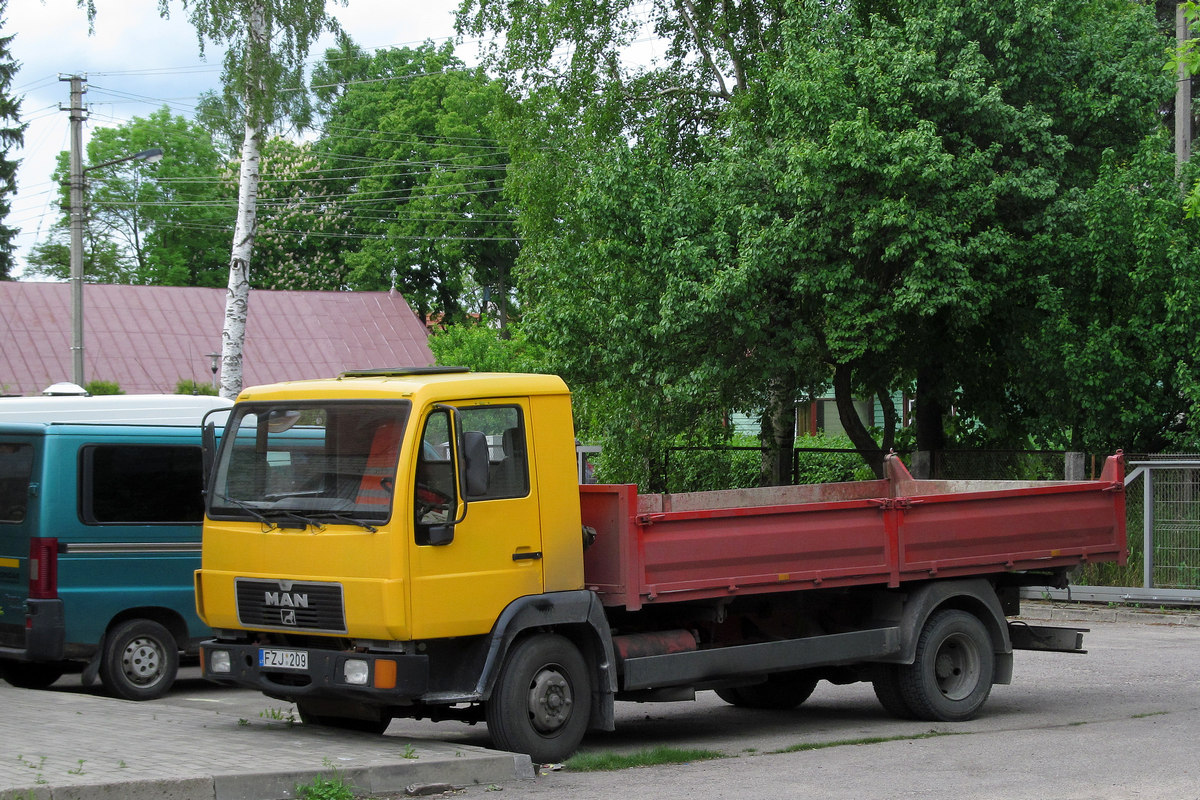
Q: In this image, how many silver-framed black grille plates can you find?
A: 1